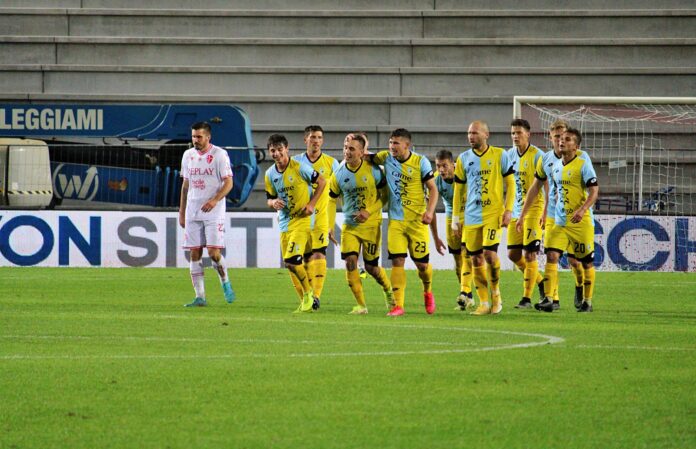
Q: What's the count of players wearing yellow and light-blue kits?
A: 9